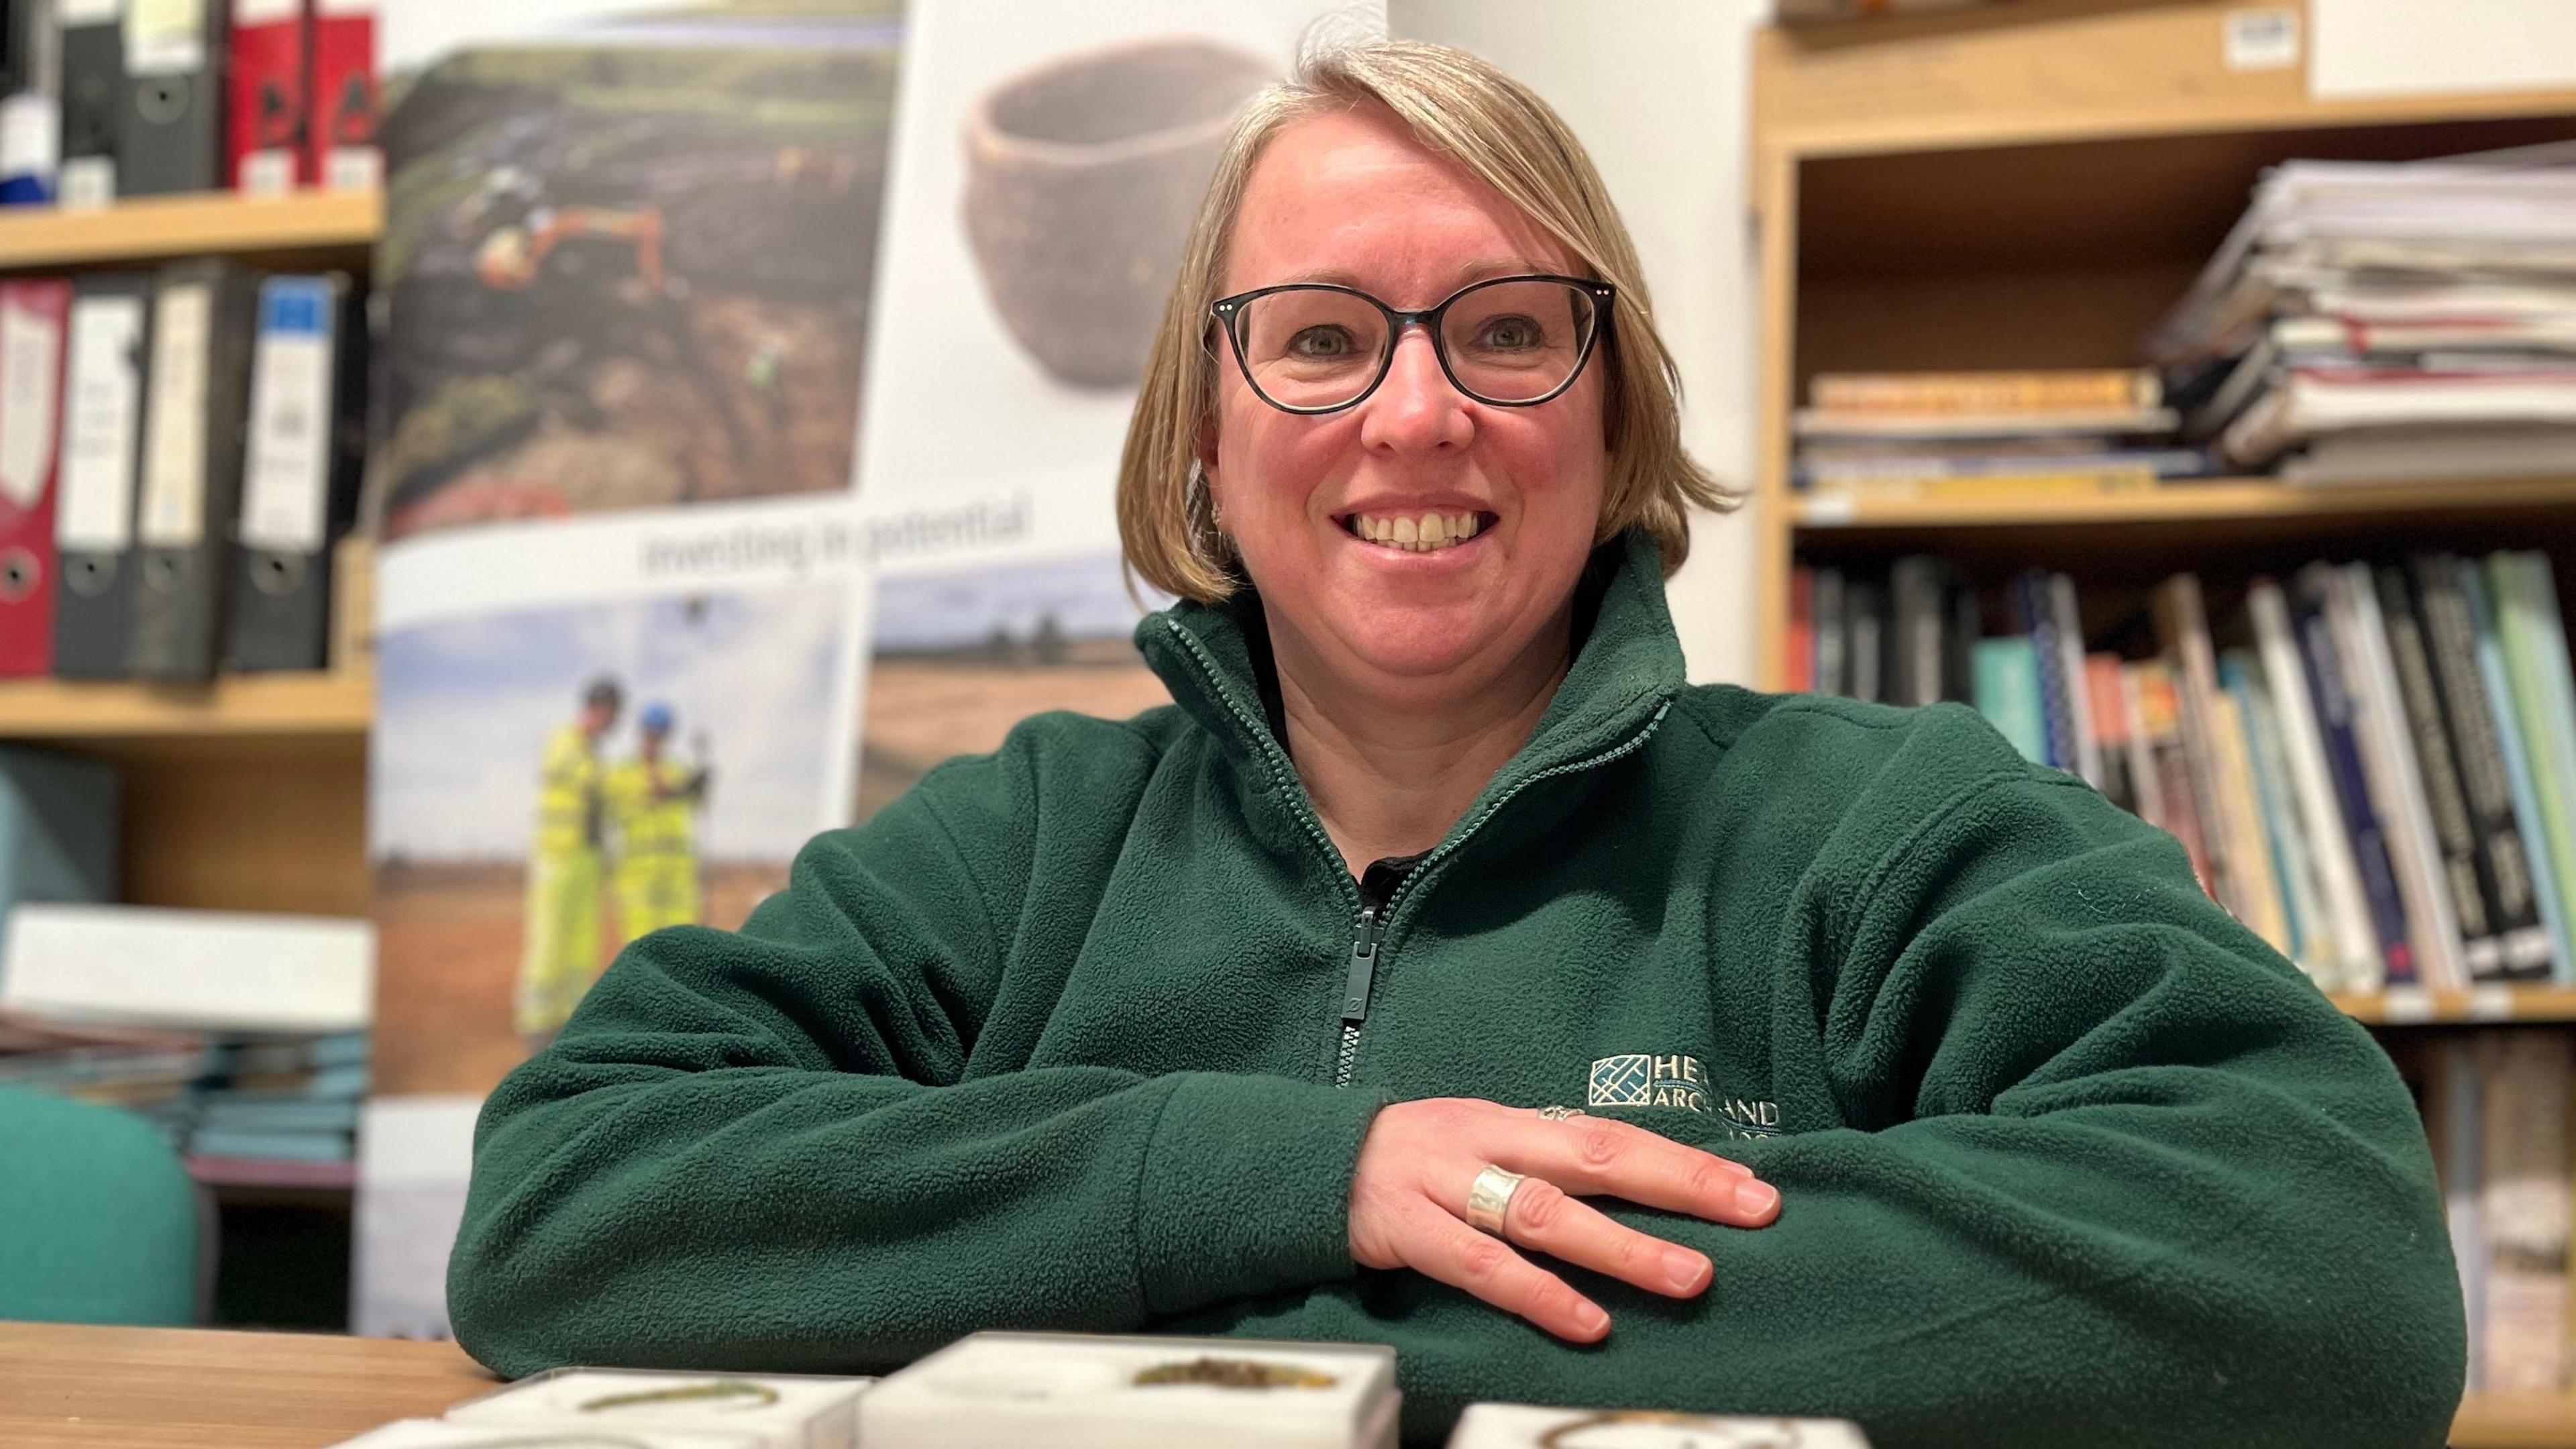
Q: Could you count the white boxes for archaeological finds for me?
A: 4